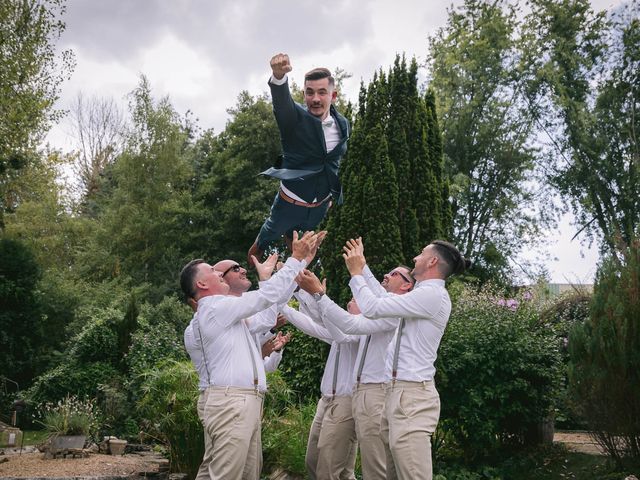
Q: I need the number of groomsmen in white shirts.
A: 6